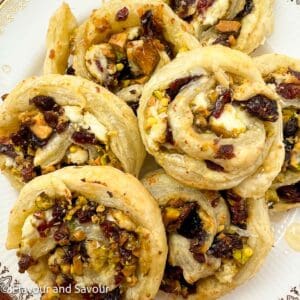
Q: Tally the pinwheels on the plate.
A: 7